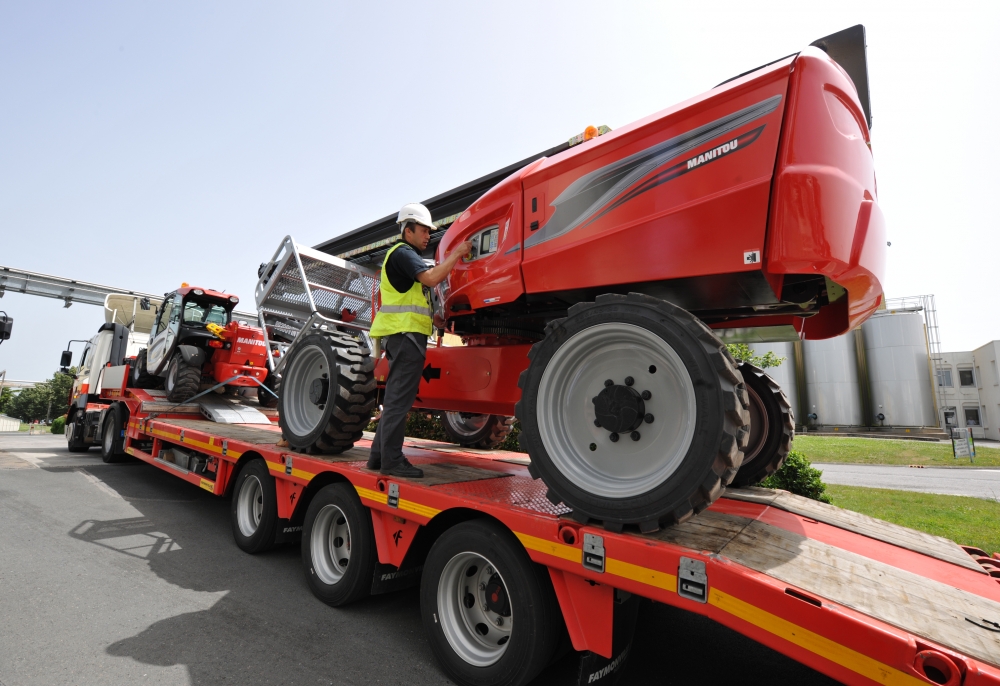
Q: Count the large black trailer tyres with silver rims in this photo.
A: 3